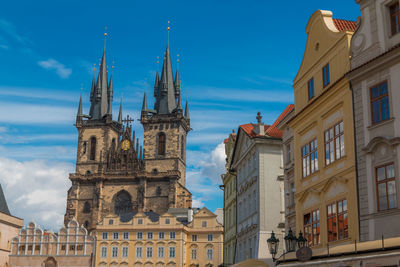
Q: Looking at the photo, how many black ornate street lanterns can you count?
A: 3